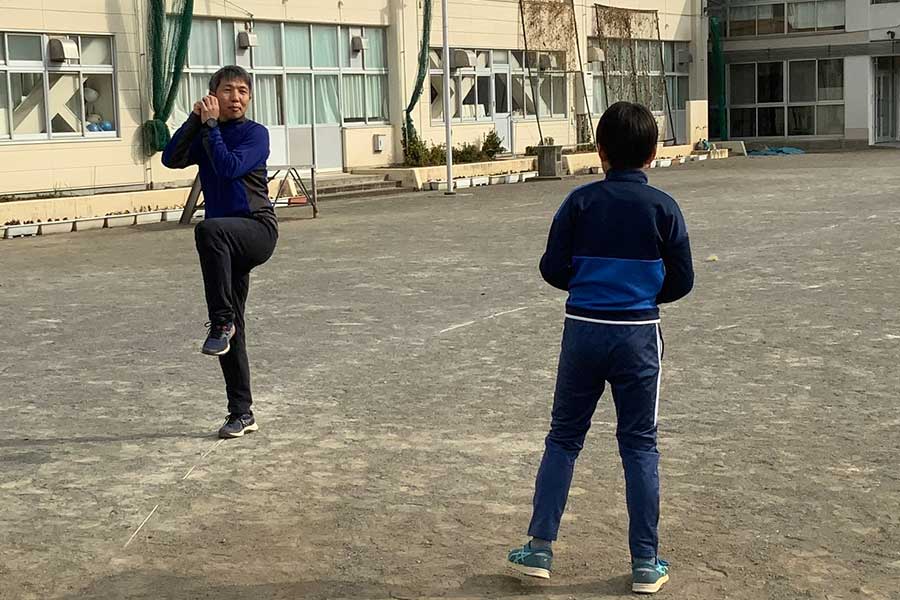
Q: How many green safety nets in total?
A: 3